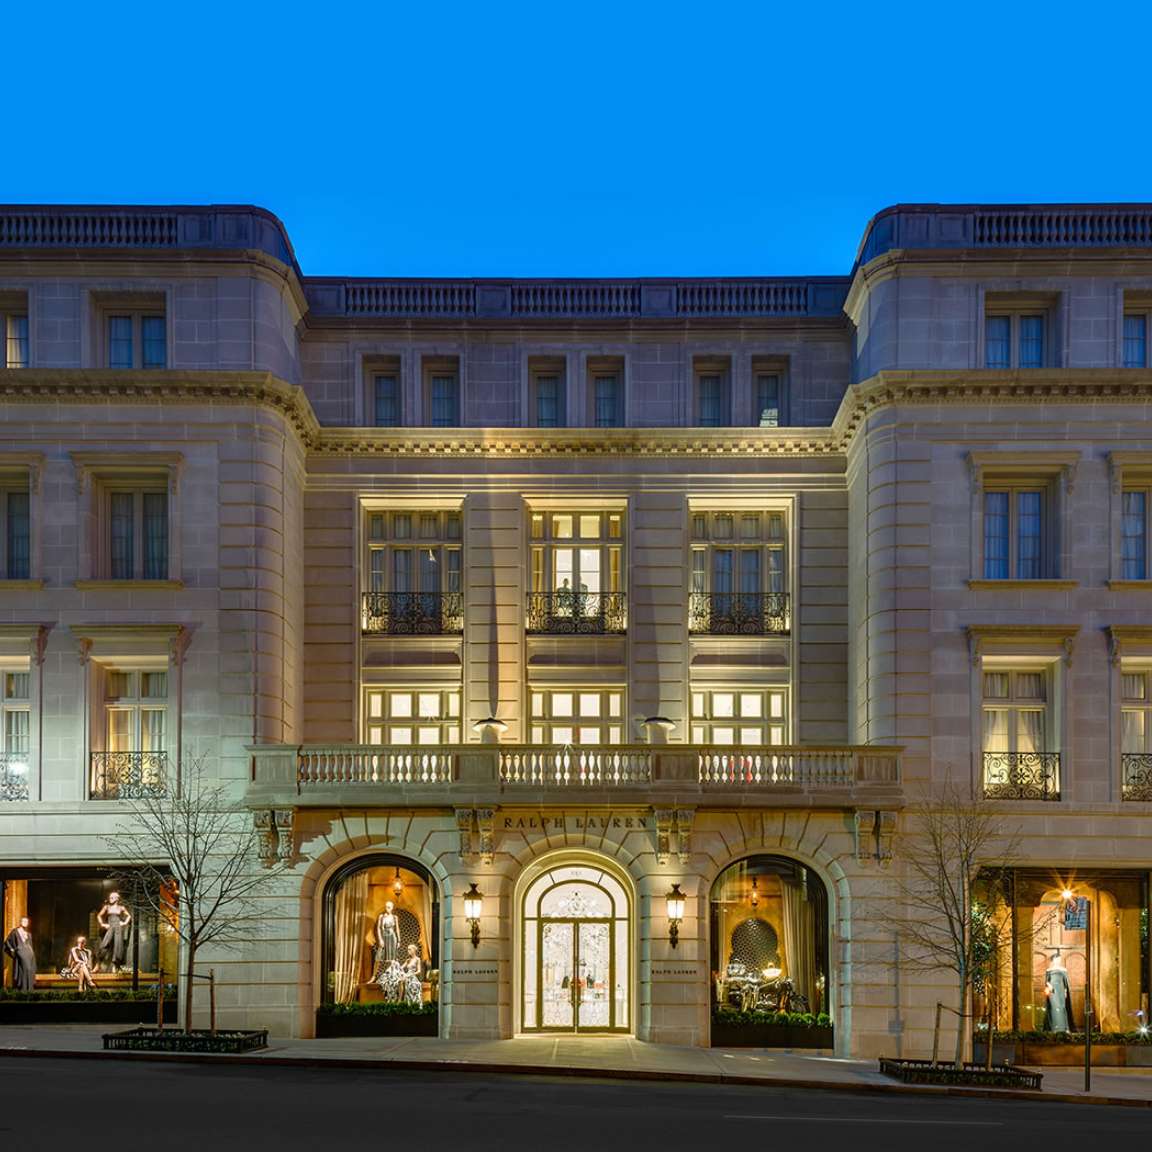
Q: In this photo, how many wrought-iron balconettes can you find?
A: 7